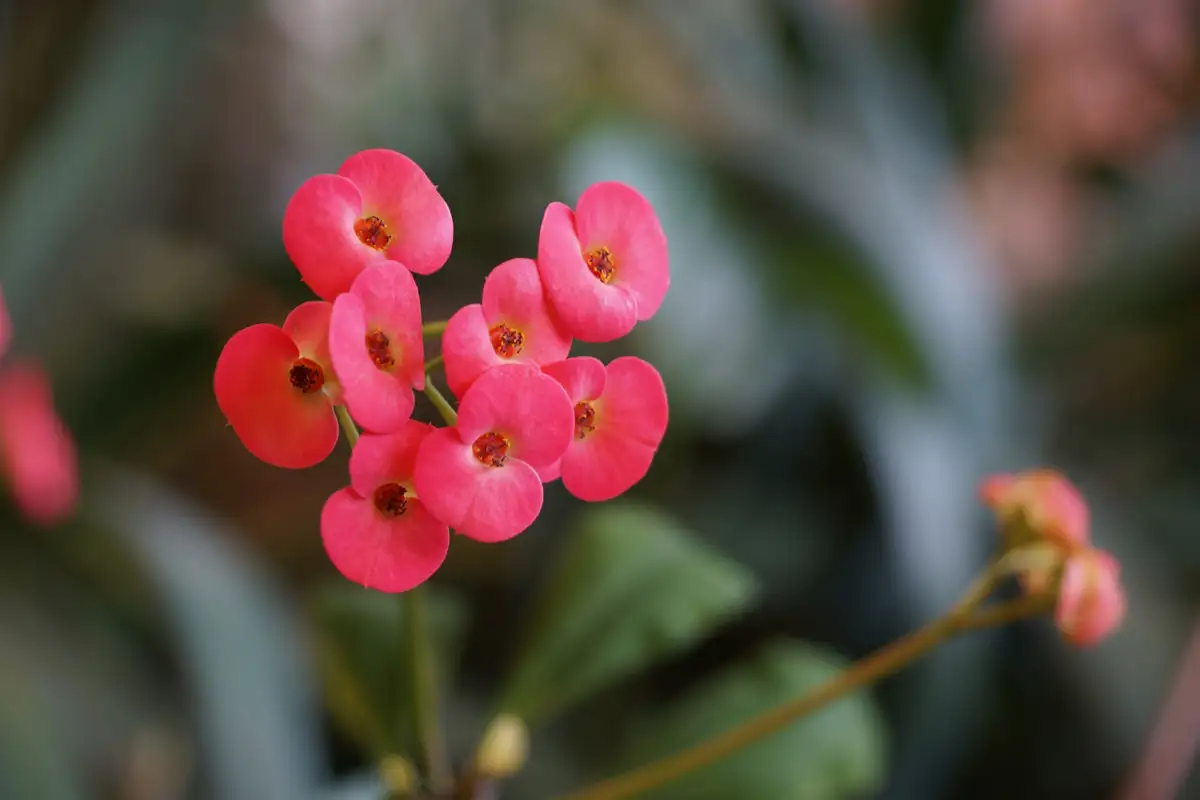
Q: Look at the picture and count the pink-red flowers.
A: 8